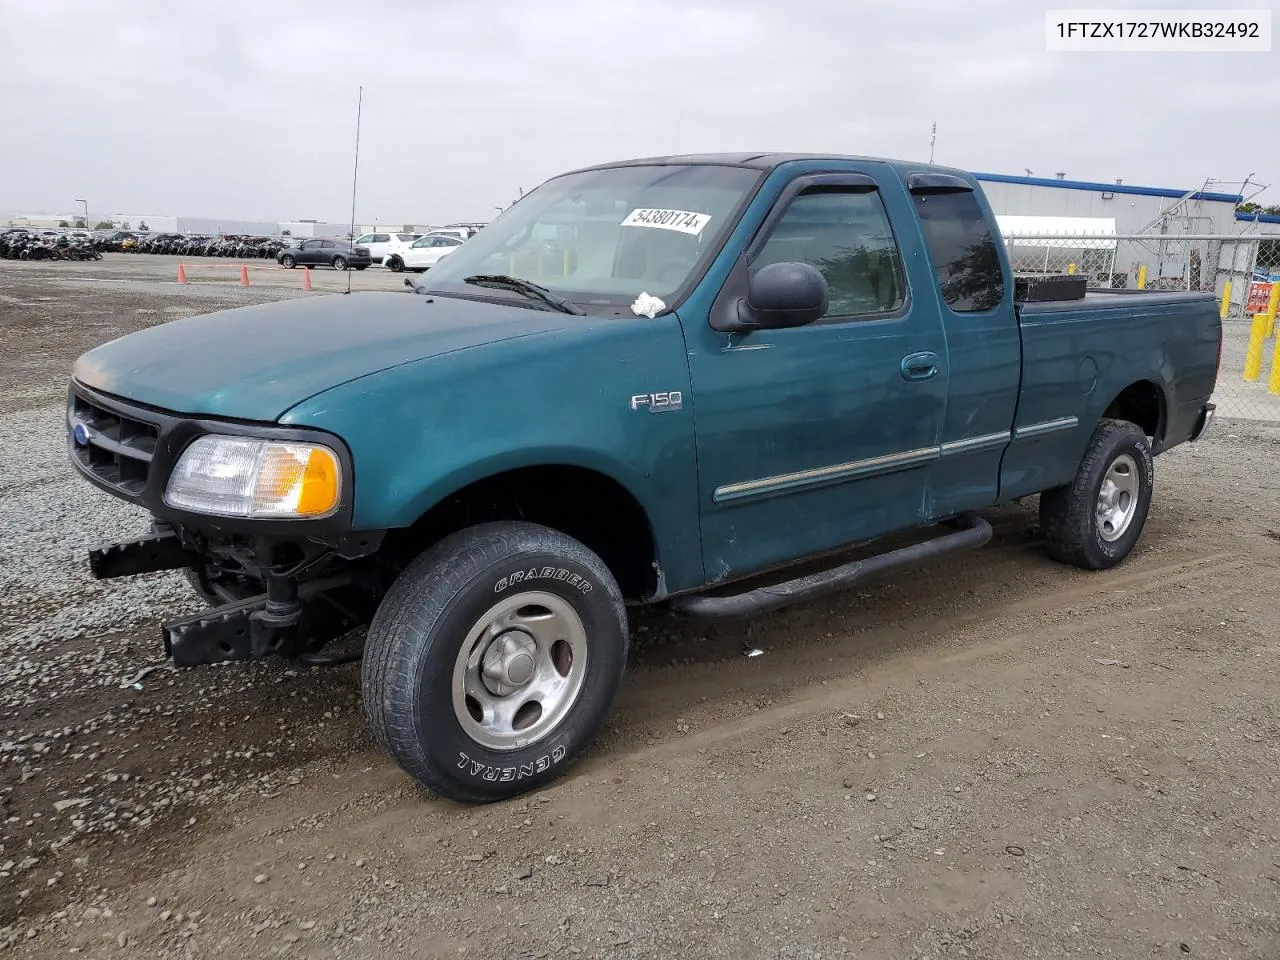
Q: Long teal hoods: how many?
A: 1